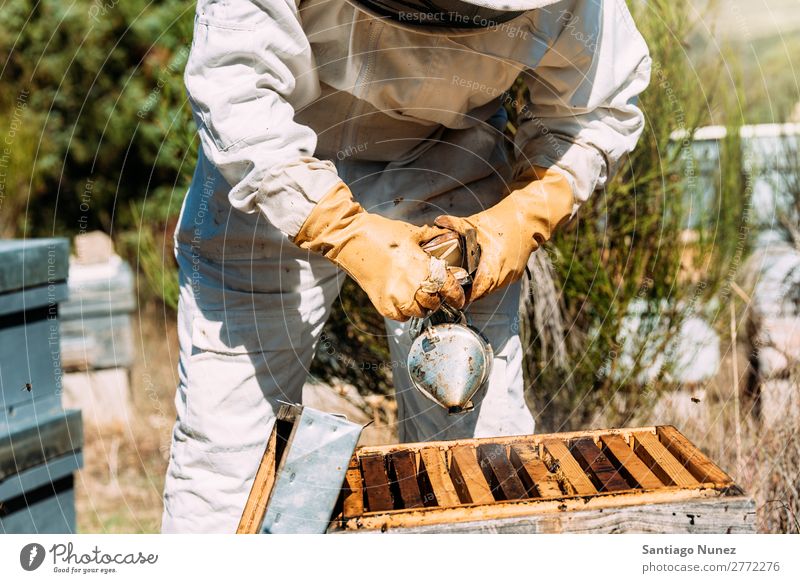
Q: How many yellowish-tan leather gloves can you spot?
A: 2